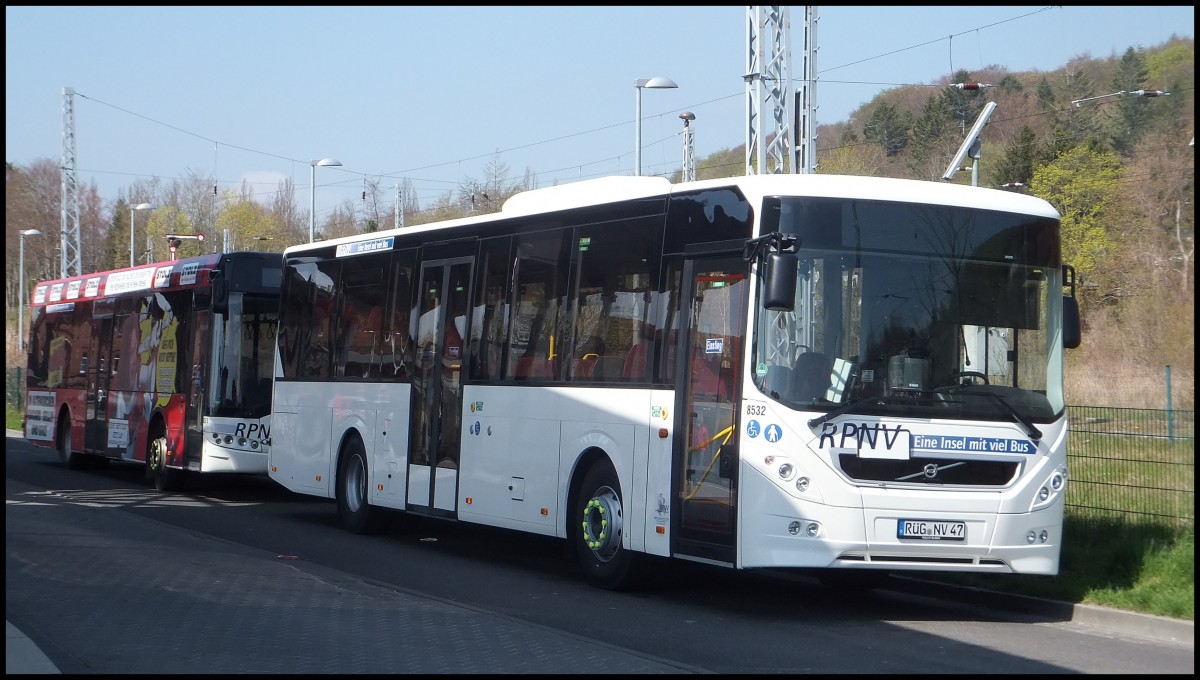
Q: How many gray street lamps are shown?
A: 4